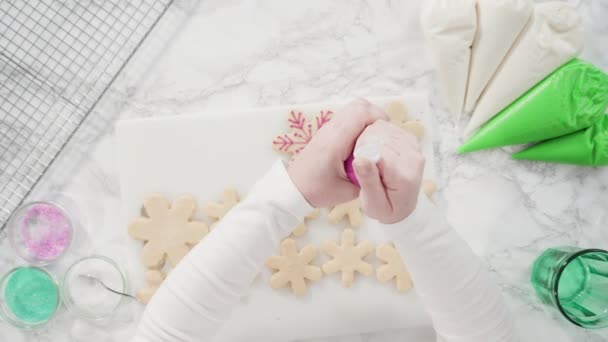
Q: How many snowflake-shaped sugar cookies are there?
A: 11